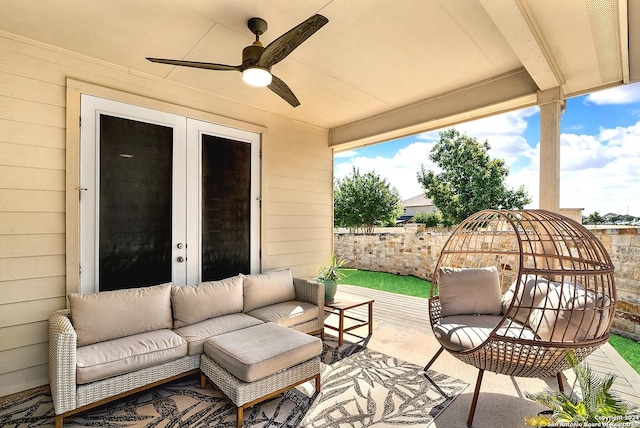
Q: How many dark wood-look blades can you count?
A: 3